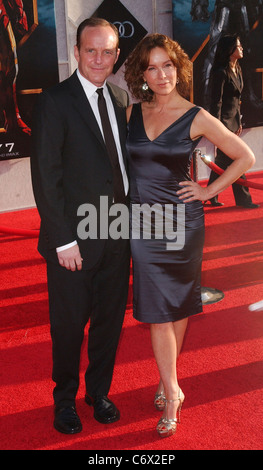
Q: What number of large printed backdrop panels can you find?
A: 2